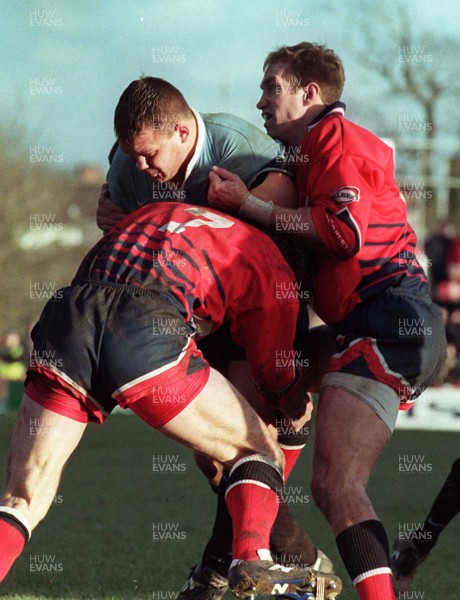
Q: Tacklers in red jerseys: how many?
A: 2